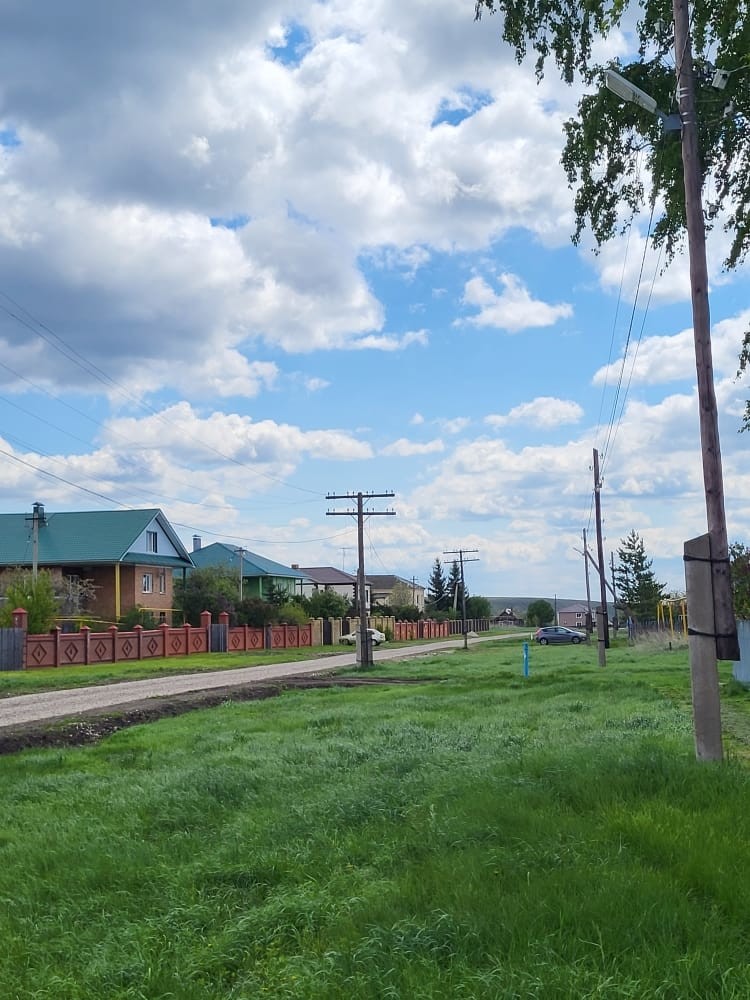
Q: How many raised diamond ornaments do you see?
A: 12